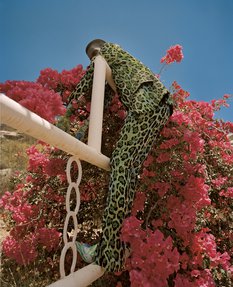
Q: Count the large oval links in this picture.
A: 4